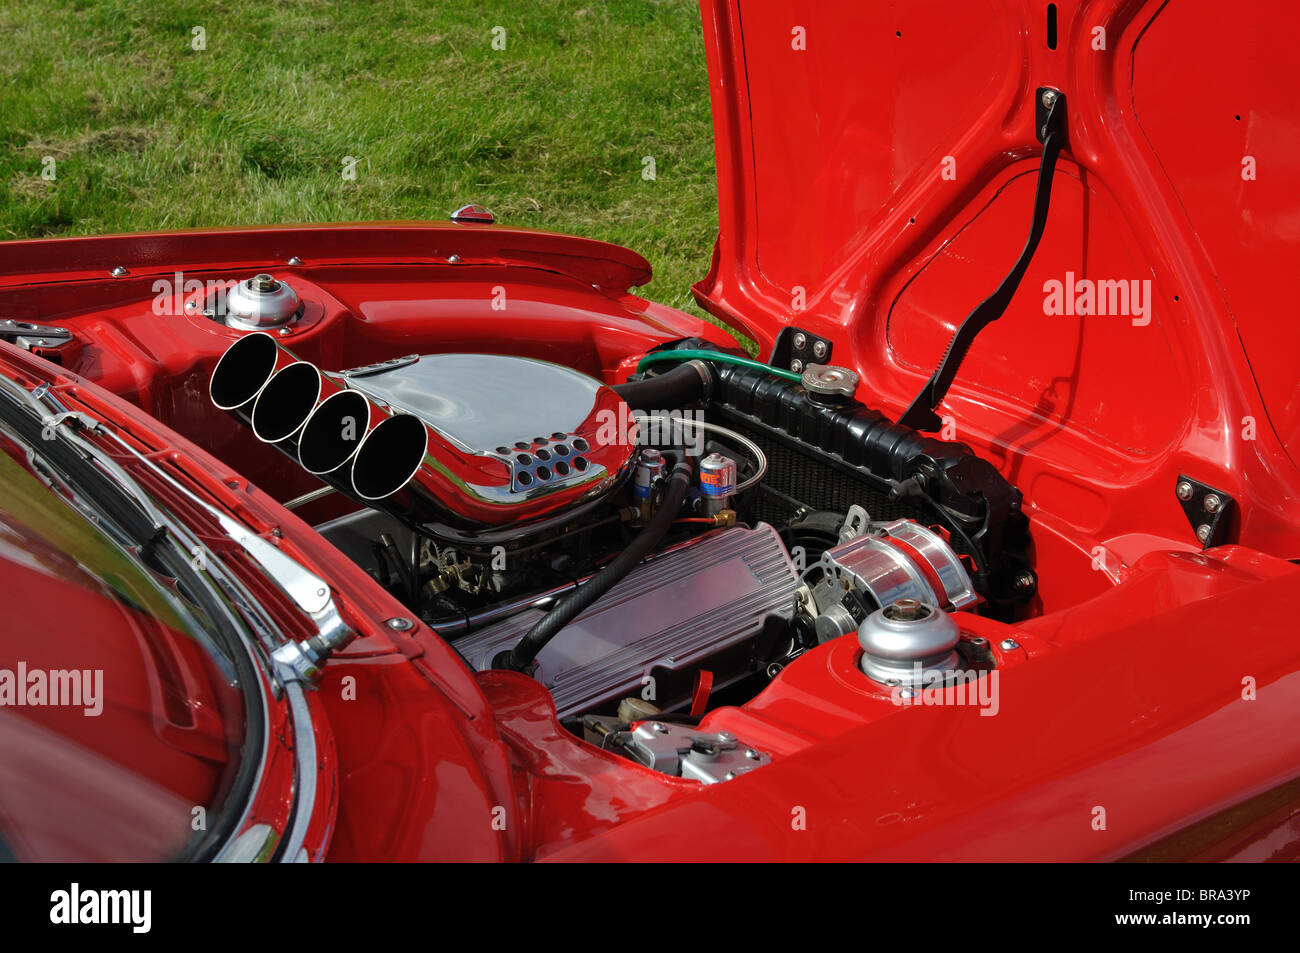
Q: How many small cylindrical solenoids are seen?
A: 2